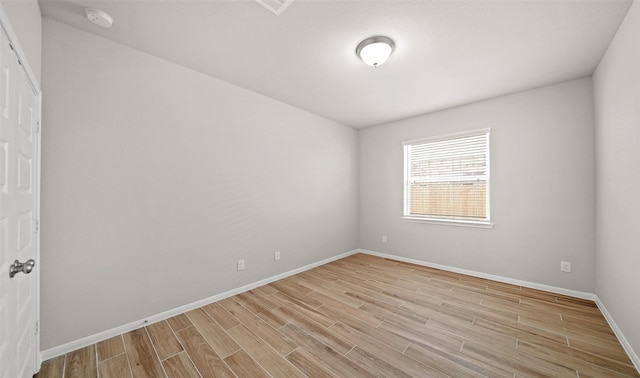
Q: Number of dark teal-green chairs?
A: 0